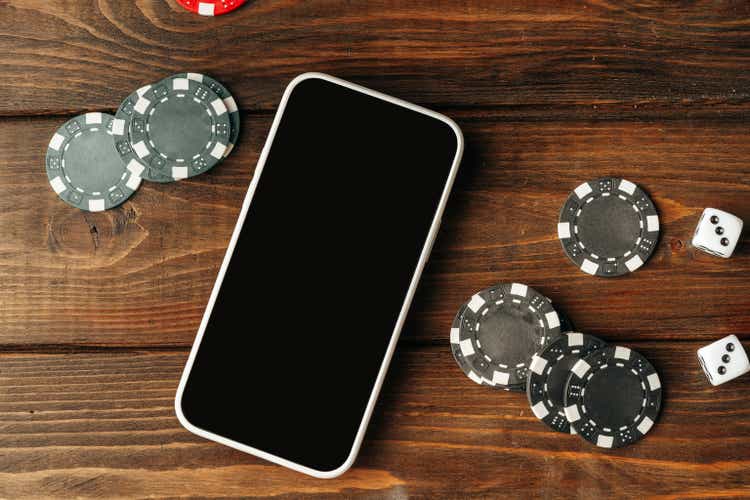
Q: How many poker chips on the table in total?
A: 11